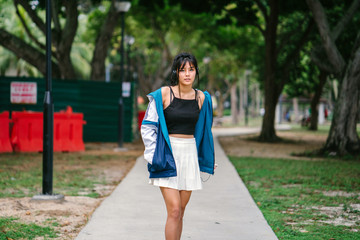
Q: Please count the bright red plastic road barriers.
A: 2